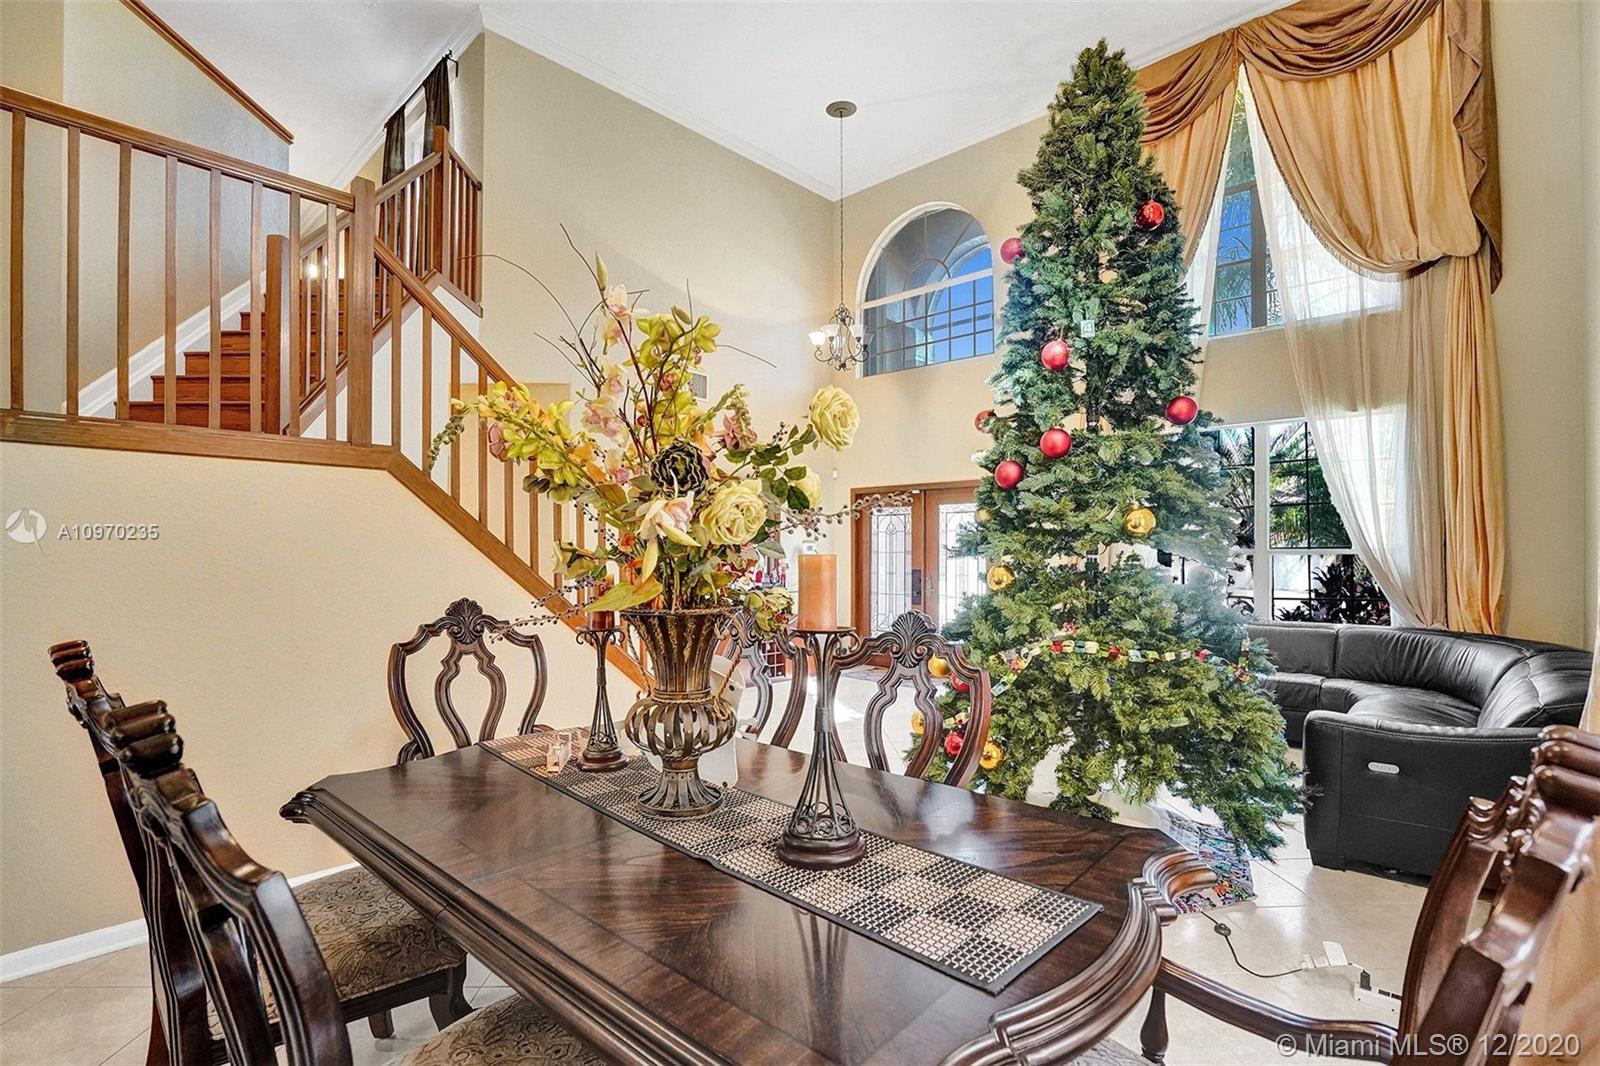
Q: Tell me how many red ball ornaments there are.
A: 9